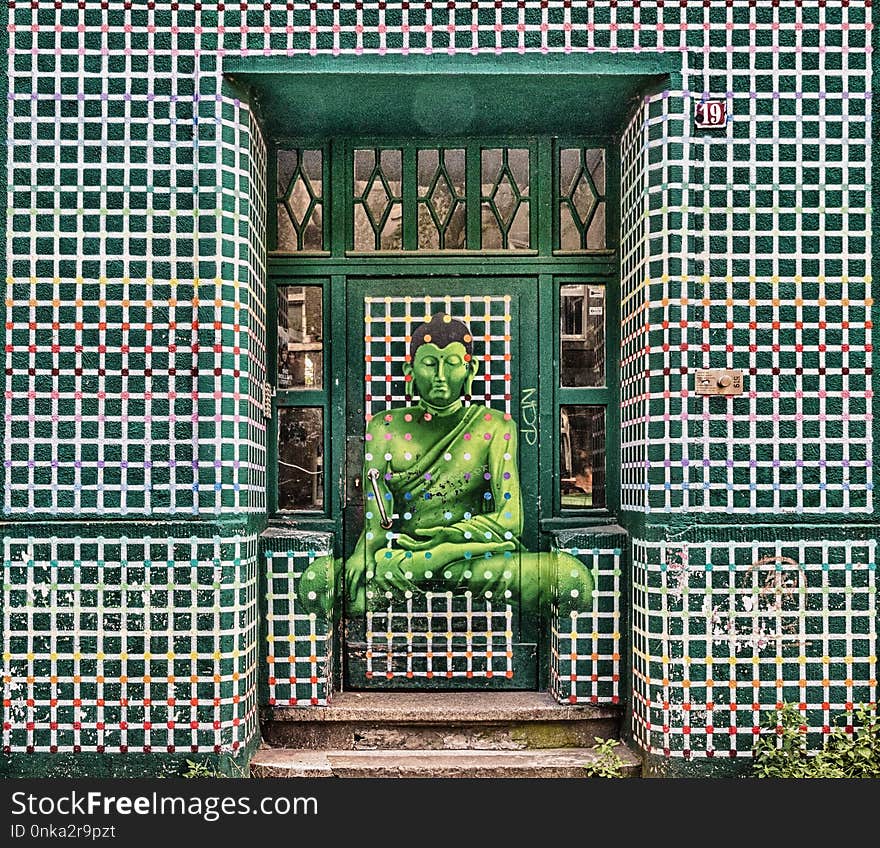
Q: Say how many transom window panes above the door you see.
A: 5